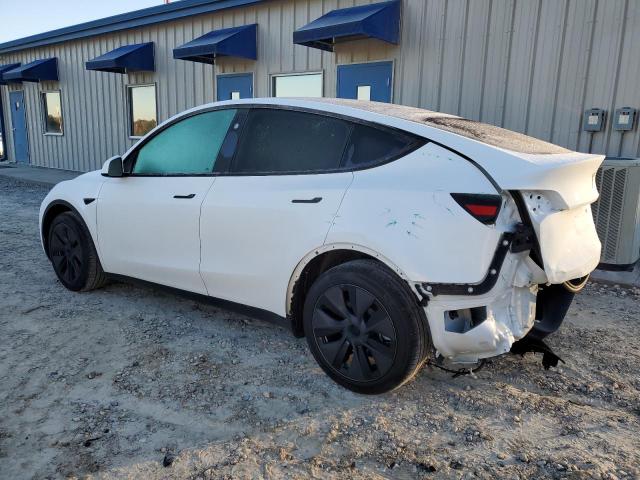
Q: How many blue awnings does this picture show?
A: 5